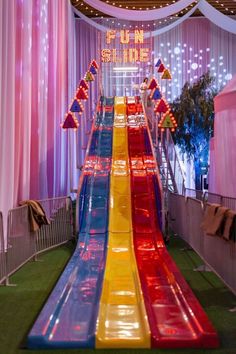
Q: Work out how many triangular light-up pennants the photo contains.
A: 14